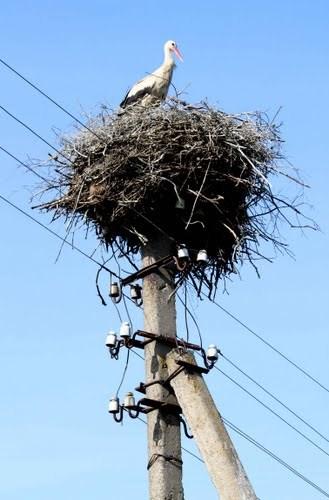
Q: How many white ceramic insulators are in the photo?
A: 9